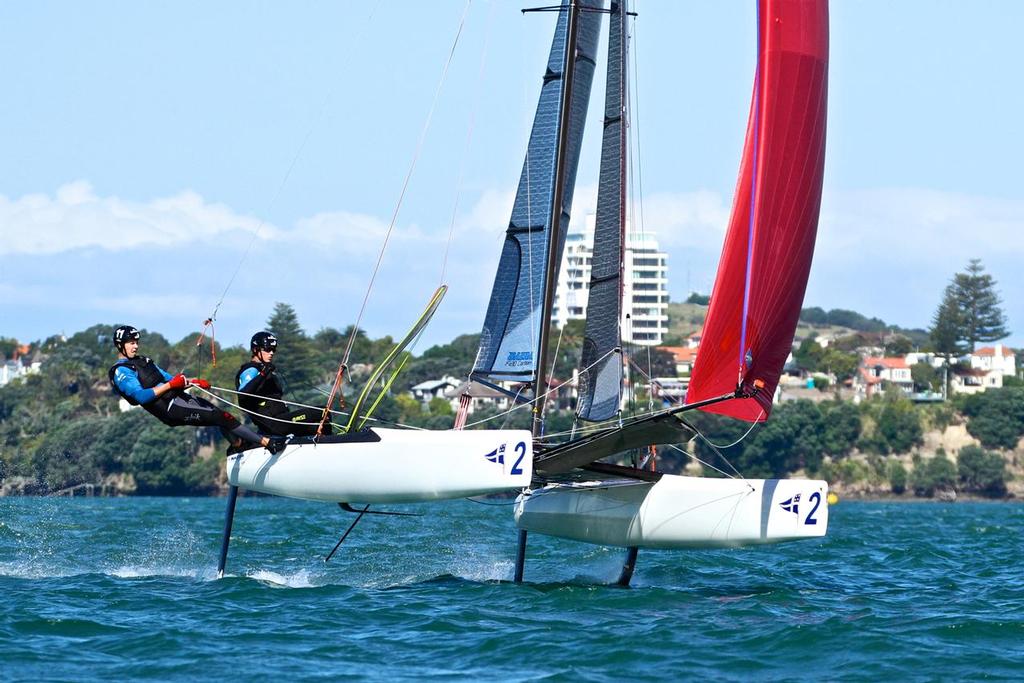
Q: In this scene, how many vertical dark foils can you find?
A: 3